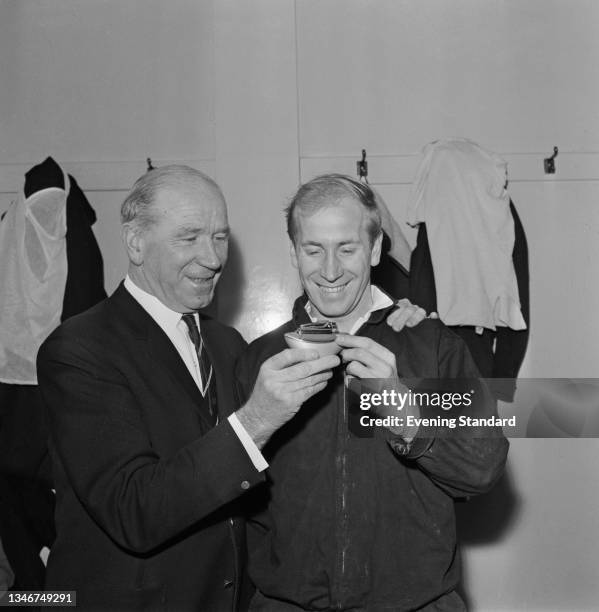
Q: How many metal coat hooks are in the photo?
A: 3